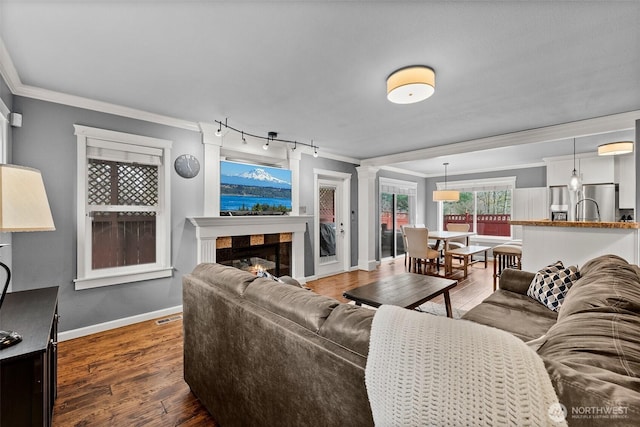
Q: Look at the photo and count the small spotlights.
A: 5